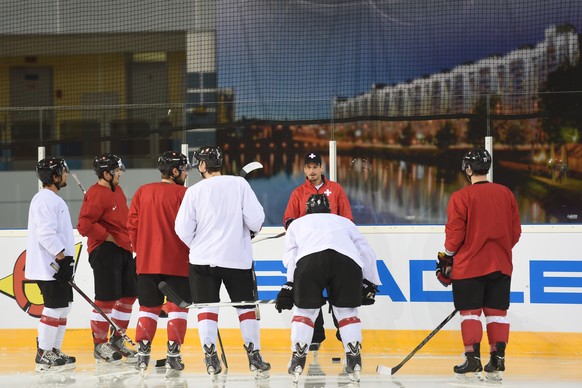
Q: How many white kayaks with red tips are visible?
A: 0